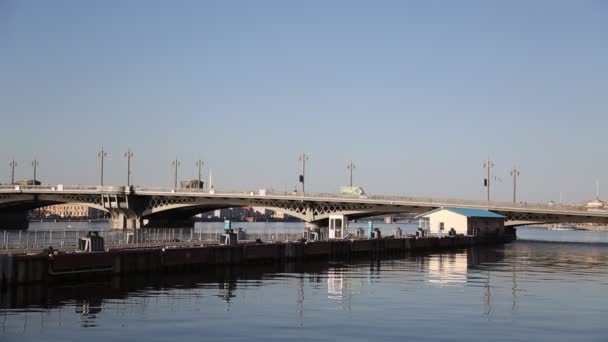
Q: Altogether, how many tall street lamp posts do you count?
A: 10